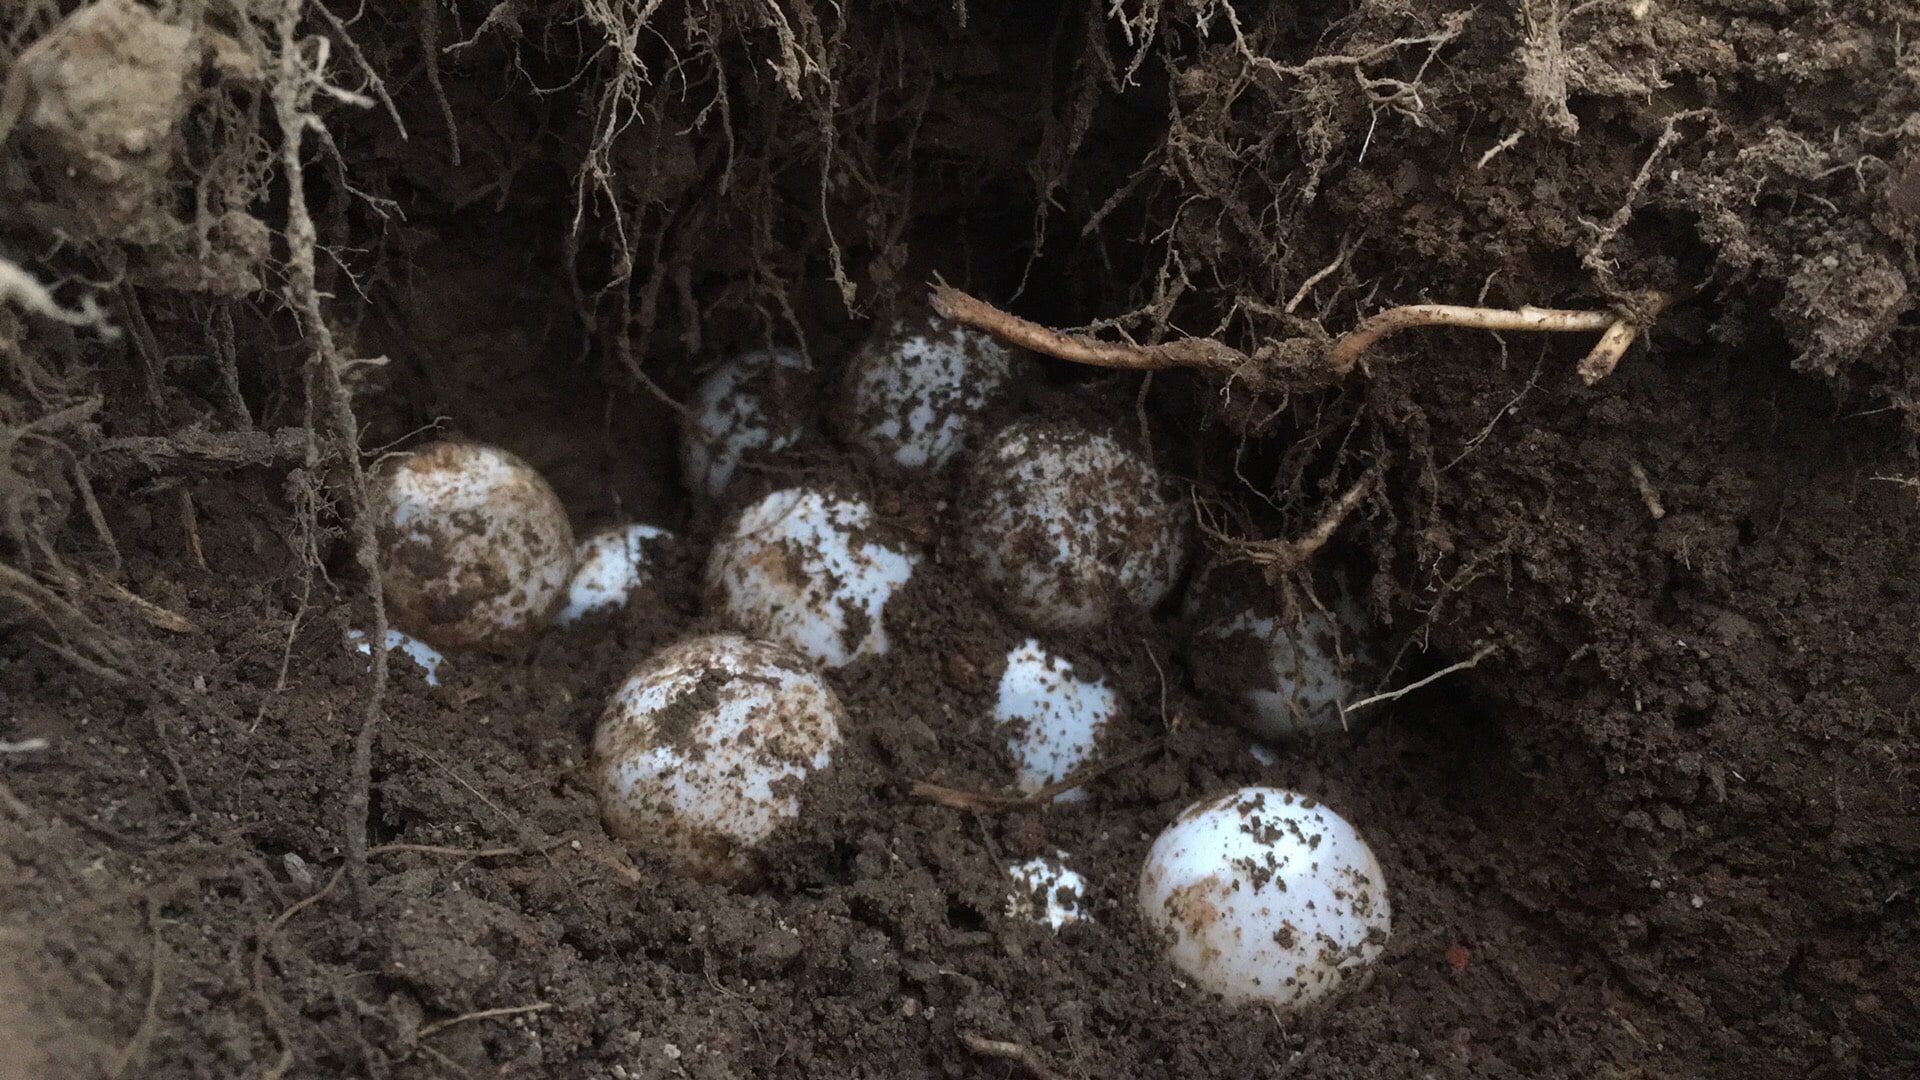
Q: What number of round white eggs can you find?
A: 12